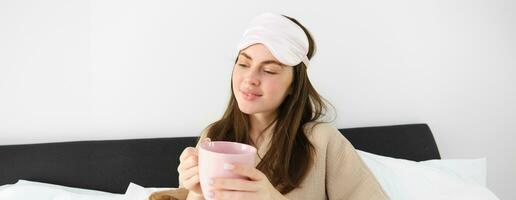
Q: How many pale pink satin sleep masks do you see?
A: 1